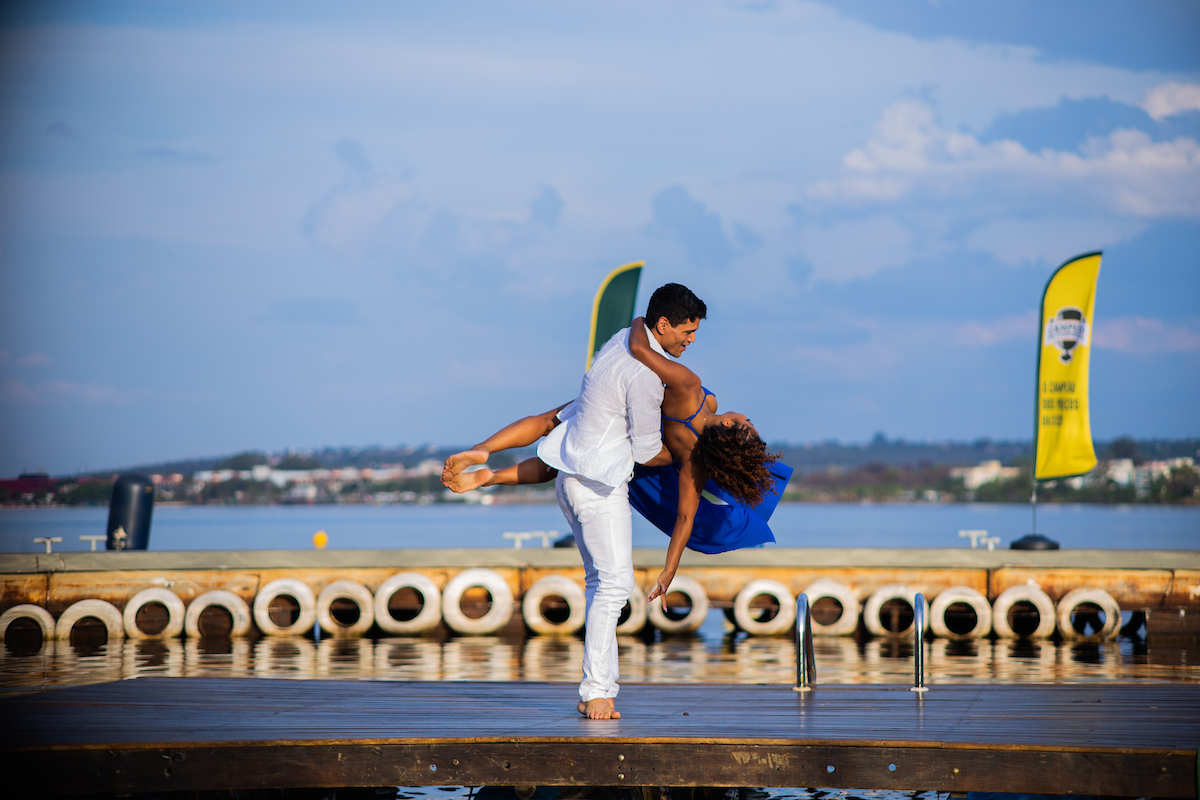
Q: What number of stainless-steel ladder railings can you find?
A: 2